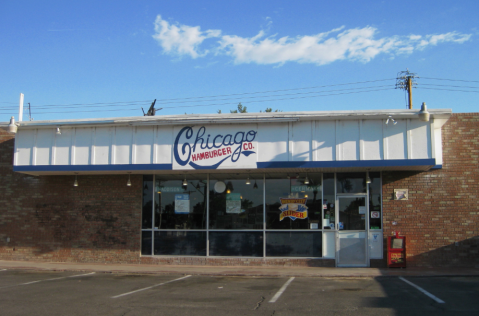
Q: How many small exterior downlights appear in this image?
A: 6